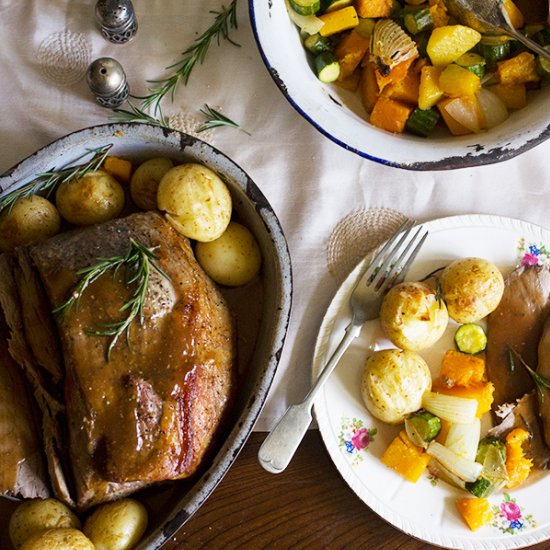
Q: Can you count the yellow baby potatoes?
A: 11